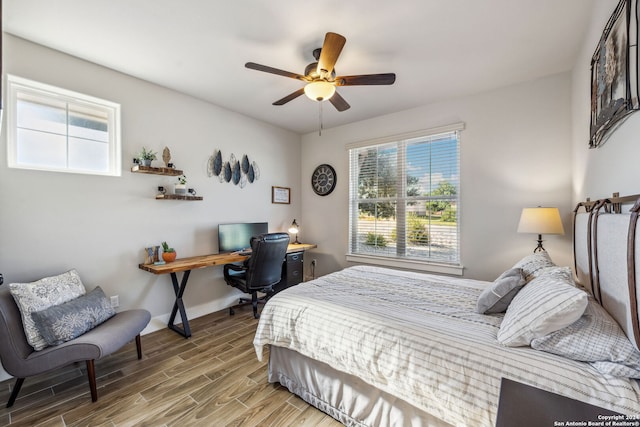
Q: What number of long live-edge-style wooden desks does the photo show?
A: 1